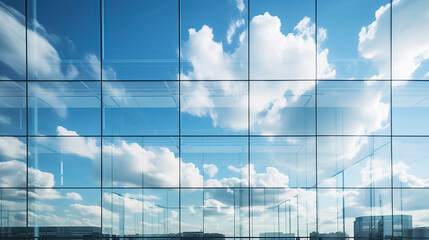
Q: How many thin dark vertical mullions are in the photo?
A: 6